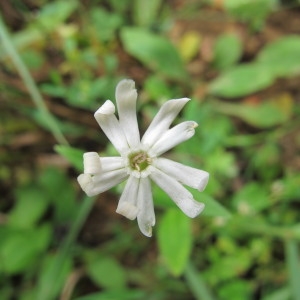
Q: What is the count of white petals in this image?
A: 10